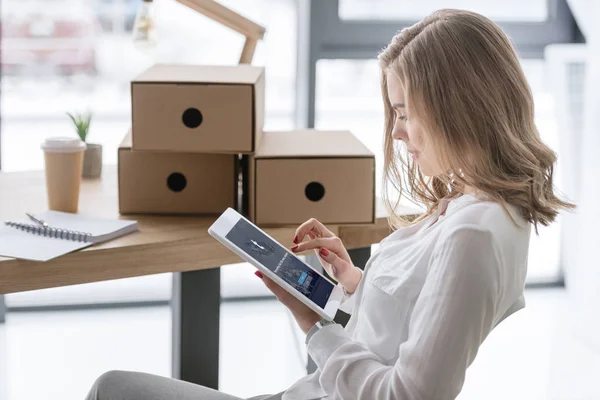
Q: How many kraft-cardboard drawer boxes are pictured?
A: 3